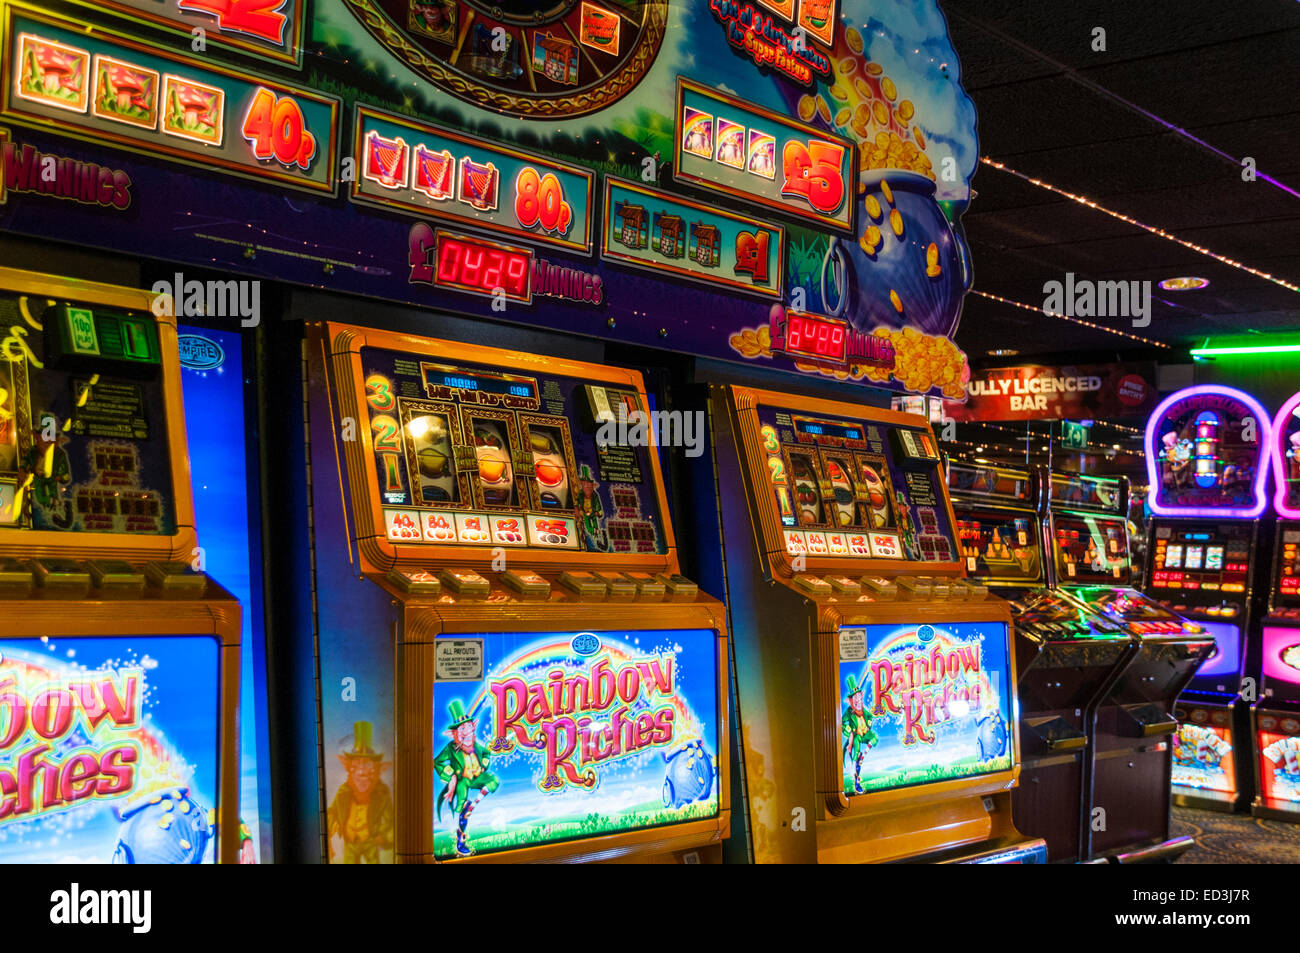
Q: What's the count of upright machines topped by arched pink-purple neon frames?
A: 2